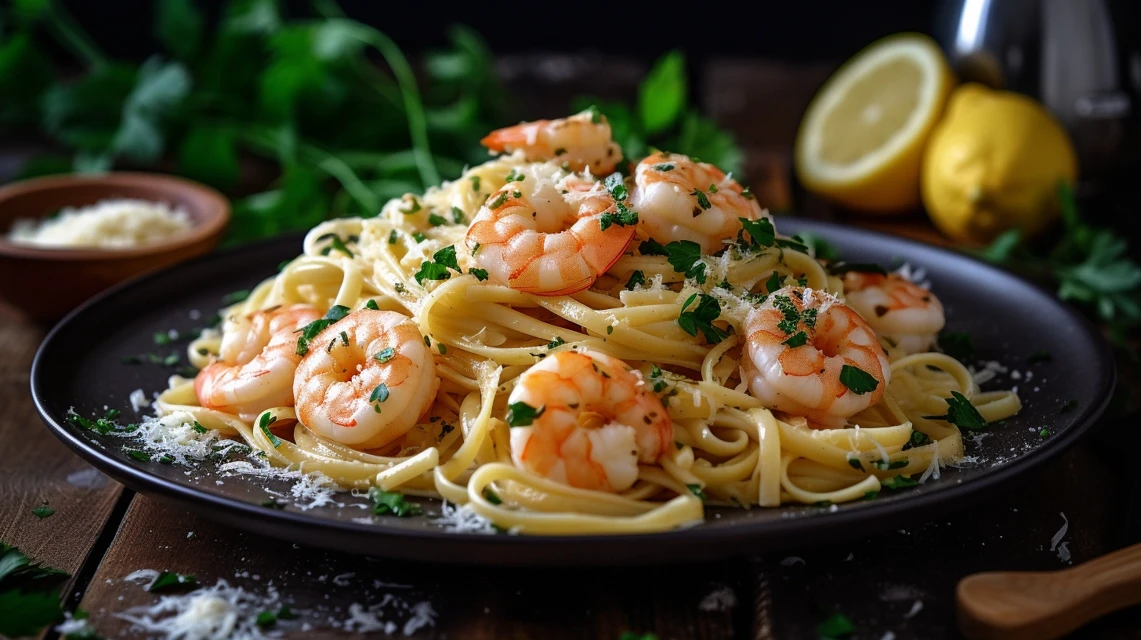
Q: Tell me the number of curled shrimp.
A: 8